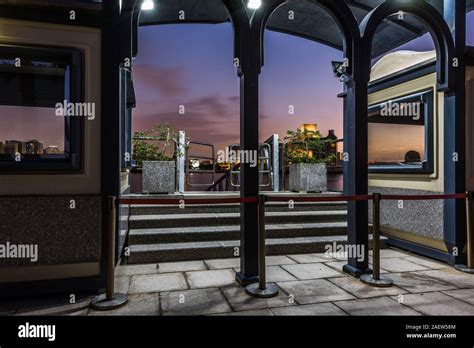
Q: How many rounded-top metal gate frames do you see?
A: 2